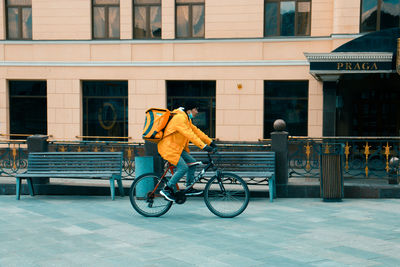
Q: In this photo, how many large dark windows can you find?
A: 4